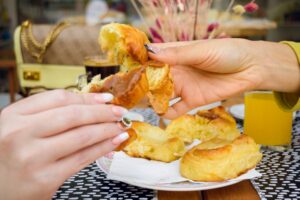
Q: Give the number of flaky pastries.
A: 4